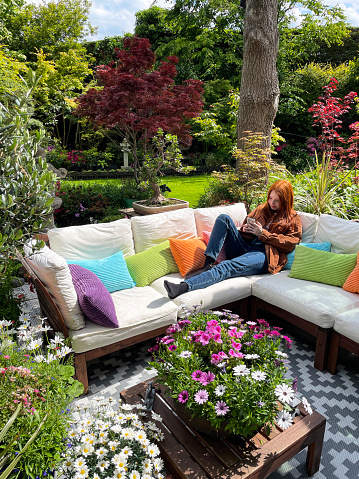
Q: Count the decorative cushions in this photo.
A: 8